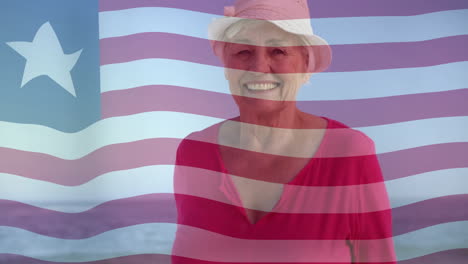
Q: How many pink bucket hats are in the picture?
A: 1